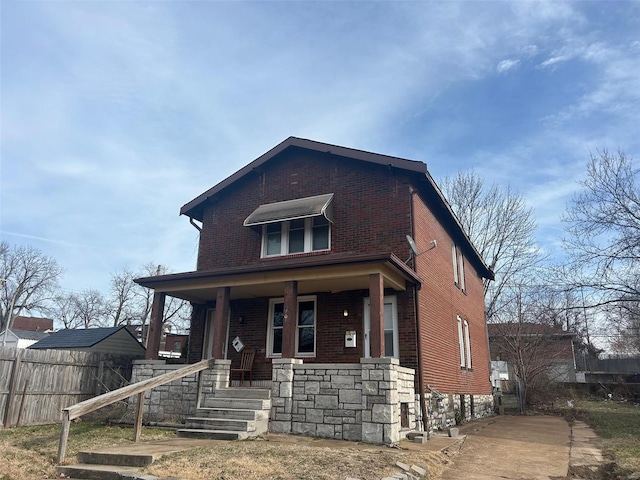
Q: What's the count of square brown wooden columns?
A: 4